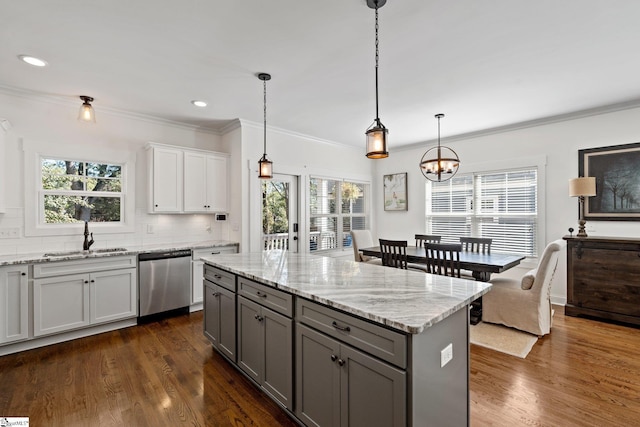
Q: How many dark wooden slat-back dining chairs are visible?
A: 4